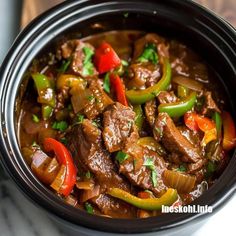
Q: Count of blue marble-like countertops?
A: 0